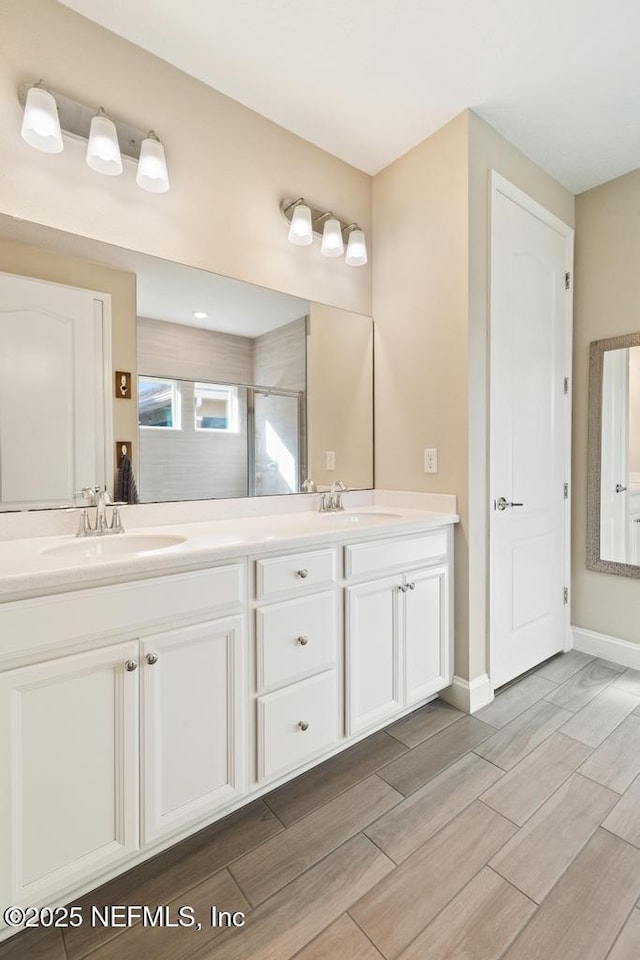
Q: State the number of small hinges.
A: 4